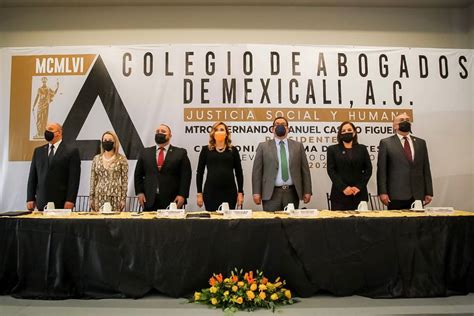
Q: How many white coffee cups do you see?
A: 7